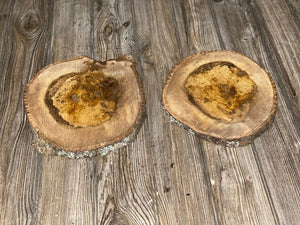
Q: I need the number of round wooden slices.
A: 2